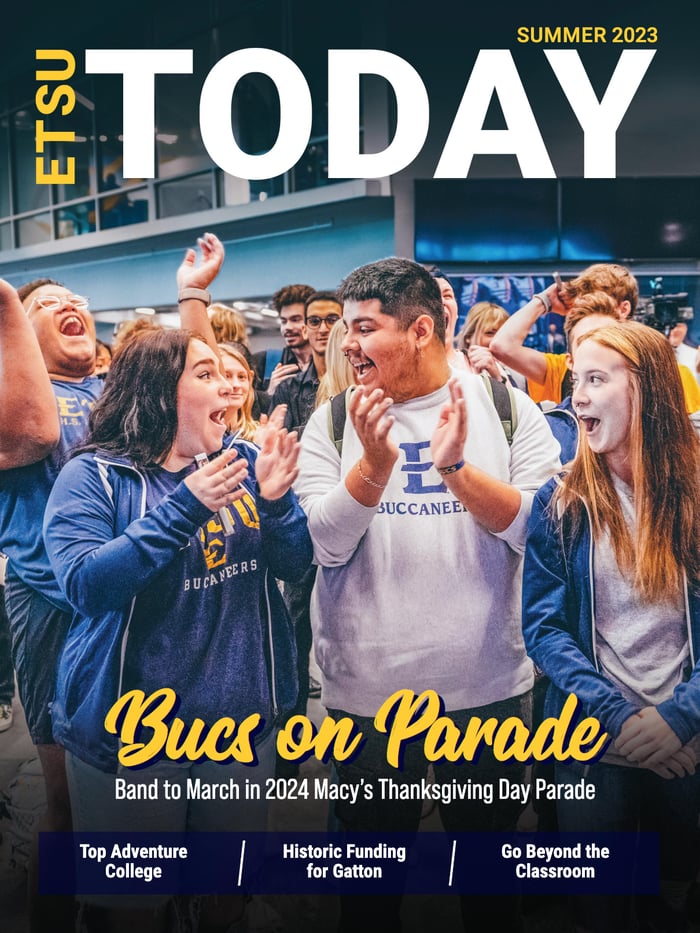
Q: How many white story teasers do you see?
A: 3